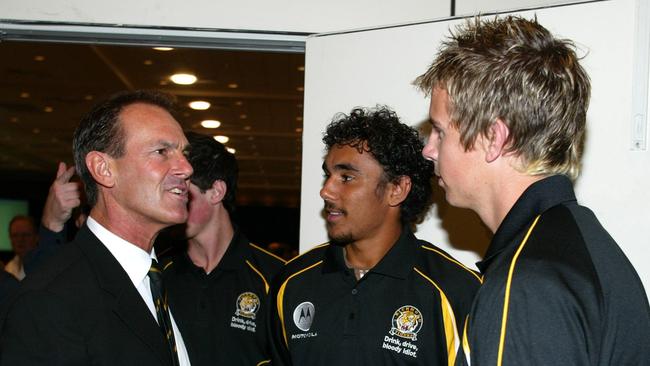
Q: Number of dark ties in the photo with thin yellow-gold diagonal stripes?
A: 1